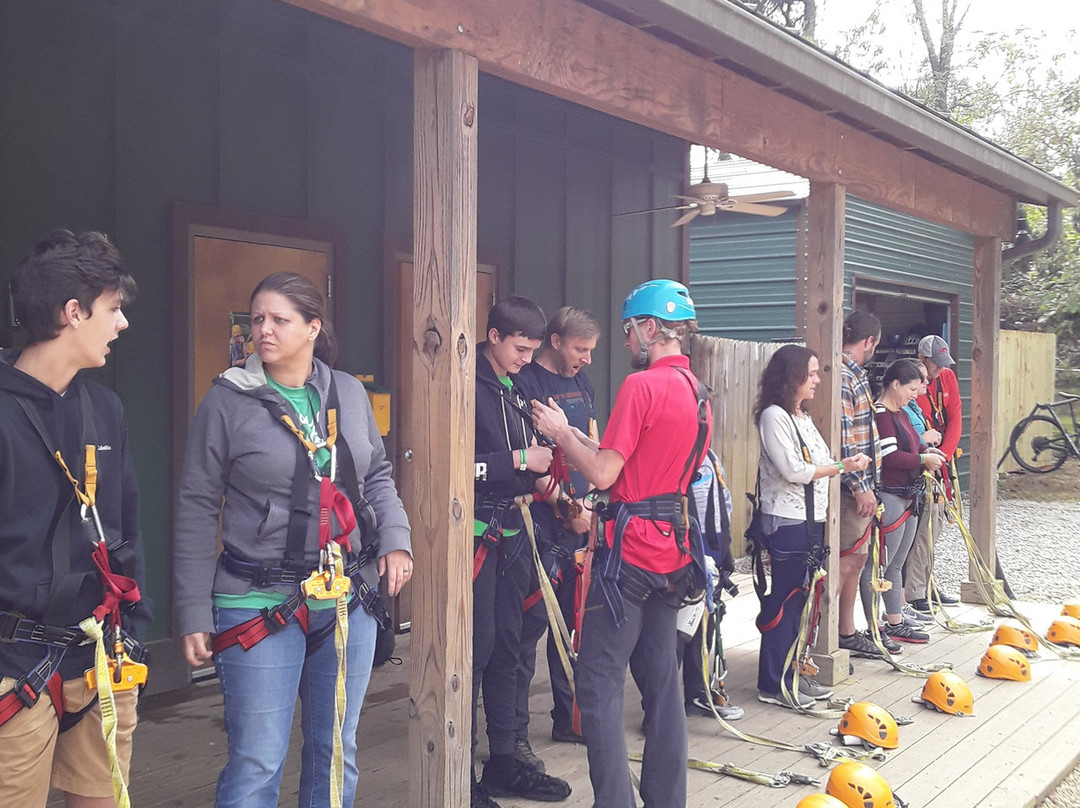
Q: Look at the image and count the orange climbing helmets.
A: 8